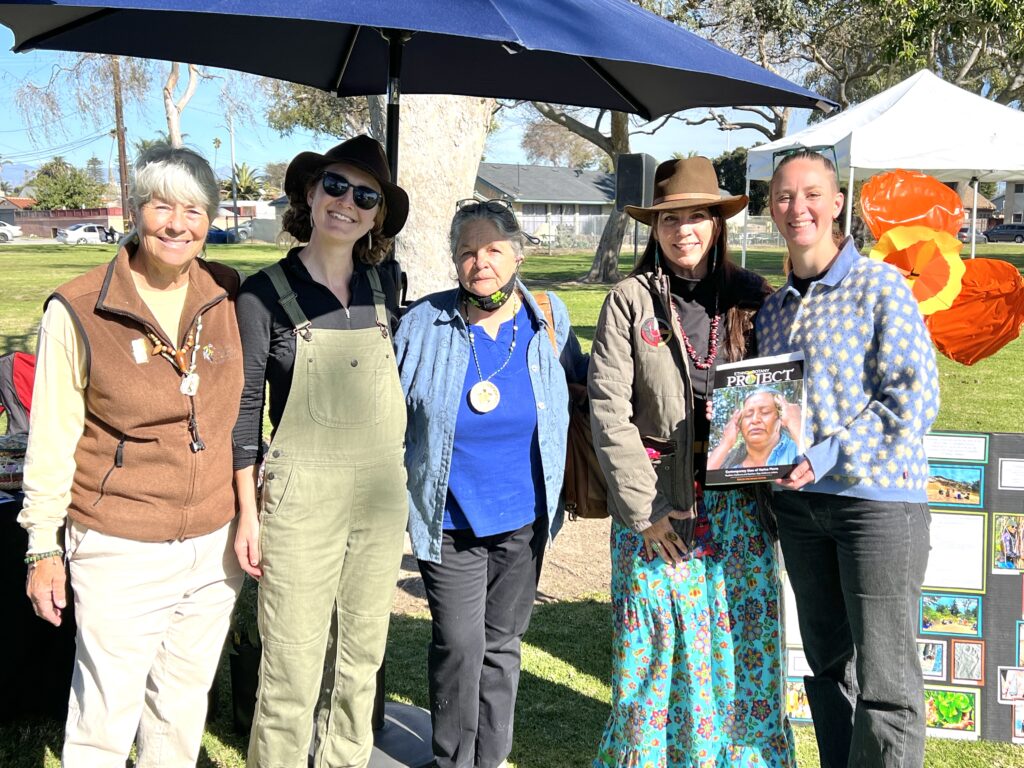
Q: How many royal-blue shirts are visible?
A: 1